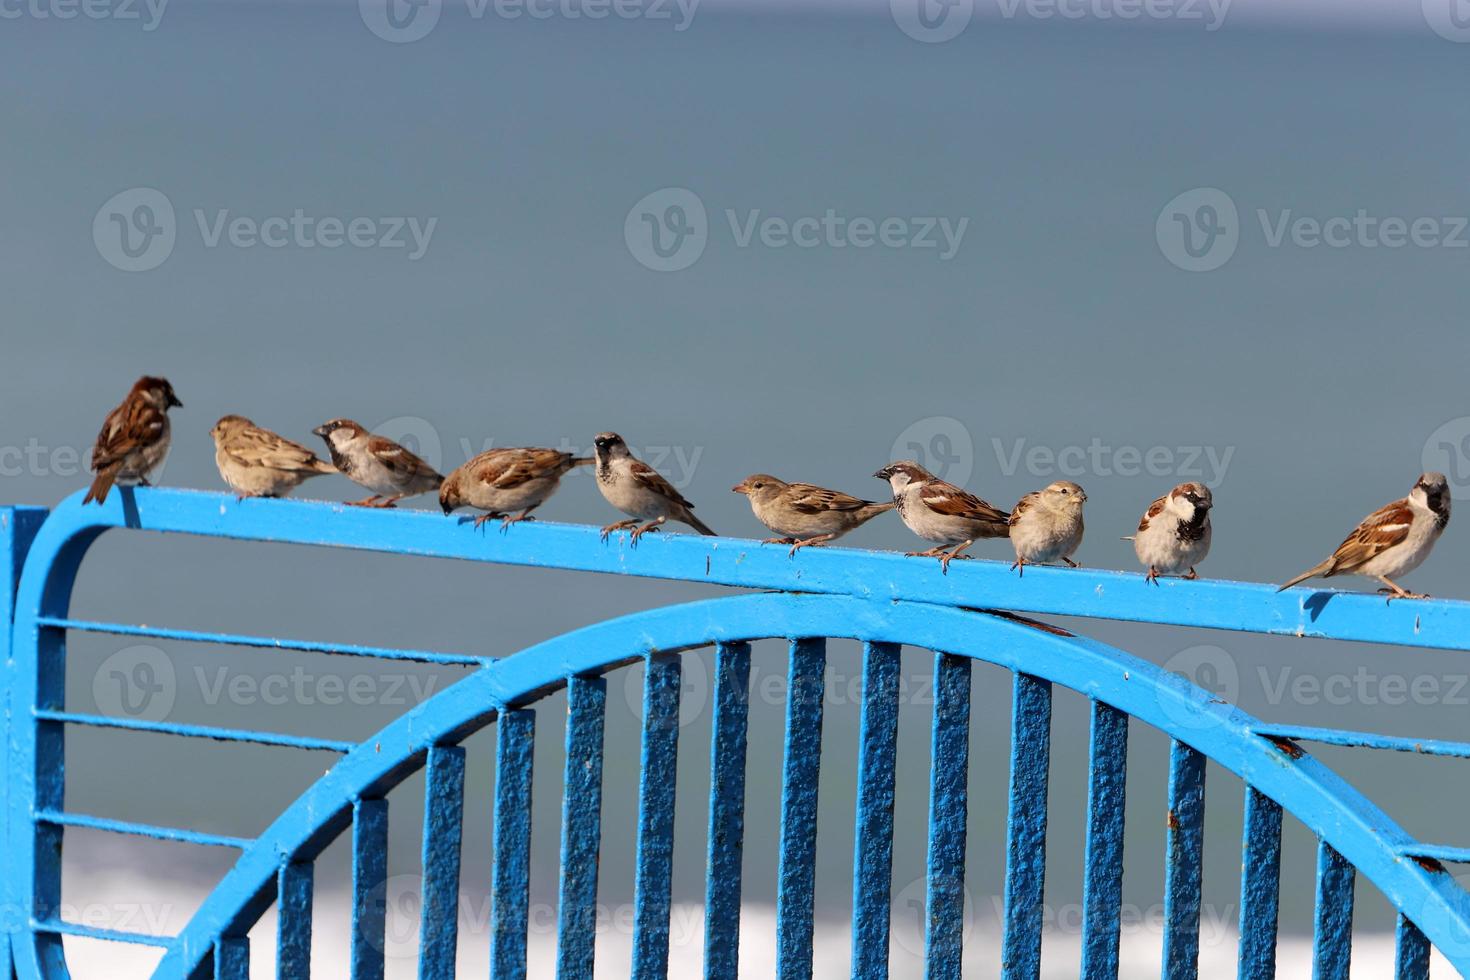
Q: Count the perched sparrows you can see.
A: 10